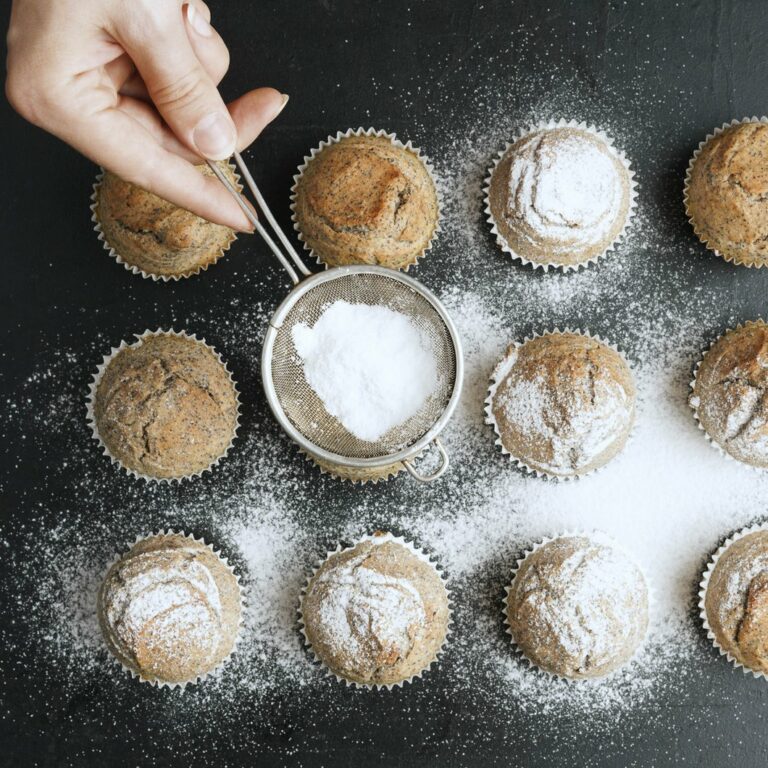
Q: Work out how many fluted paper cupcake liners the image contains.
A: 12